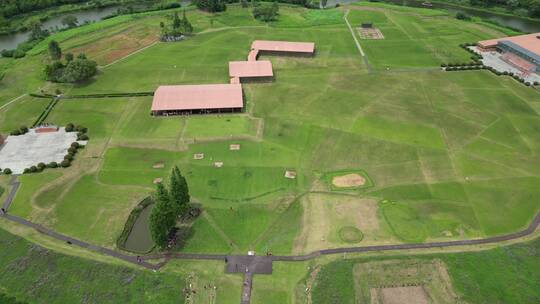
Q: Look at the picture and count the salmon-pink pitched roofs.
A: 3